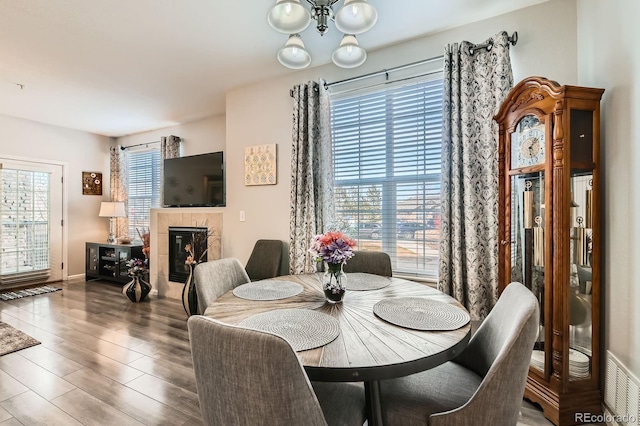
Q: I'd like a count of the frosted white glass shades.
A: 4